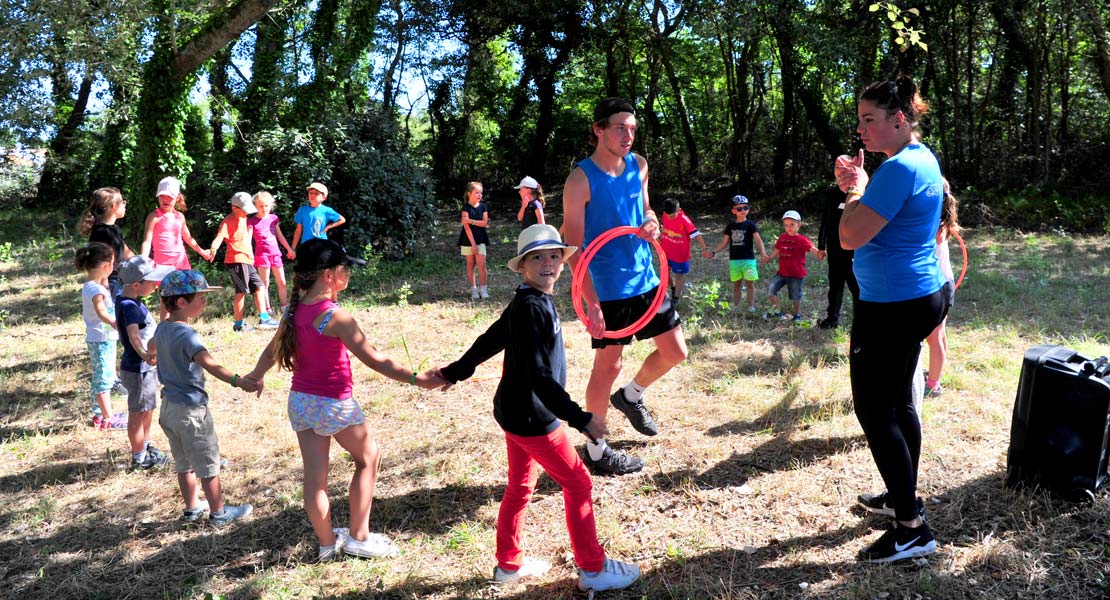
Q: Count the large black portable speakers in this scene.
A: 1